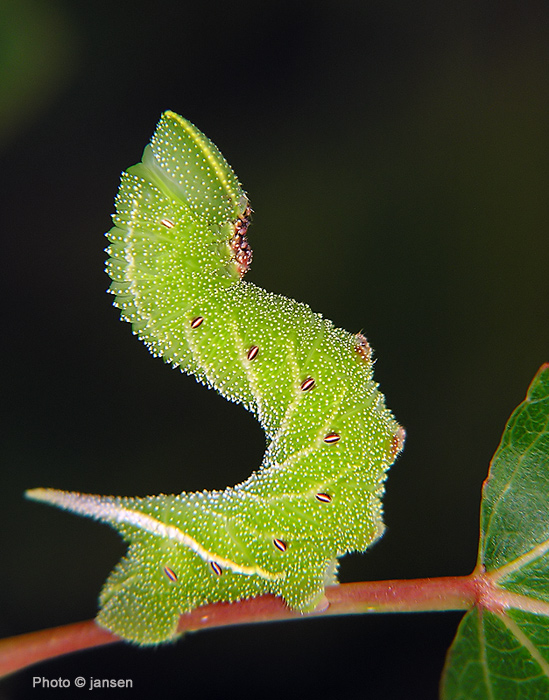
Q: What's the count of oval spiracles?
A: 9